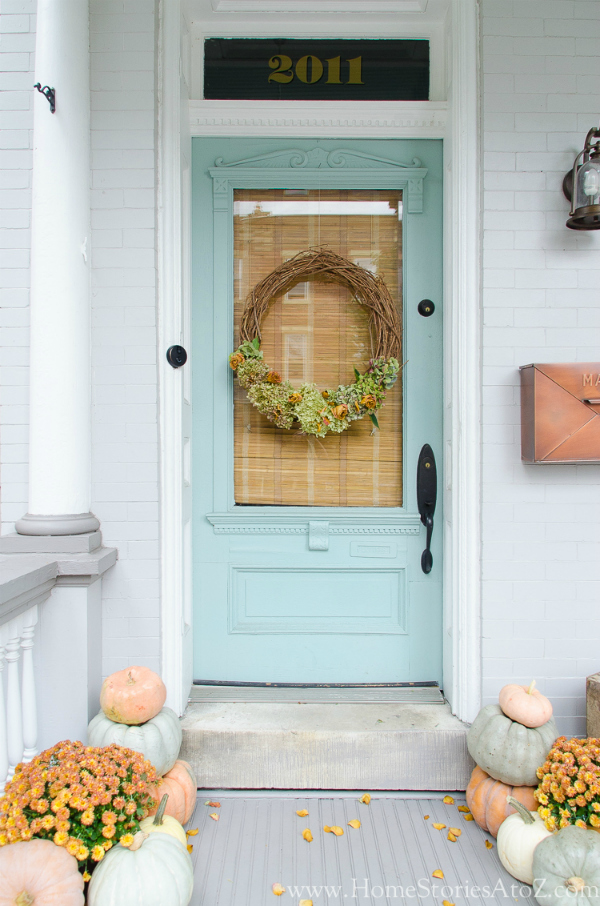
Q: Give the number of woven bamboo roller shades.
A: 1